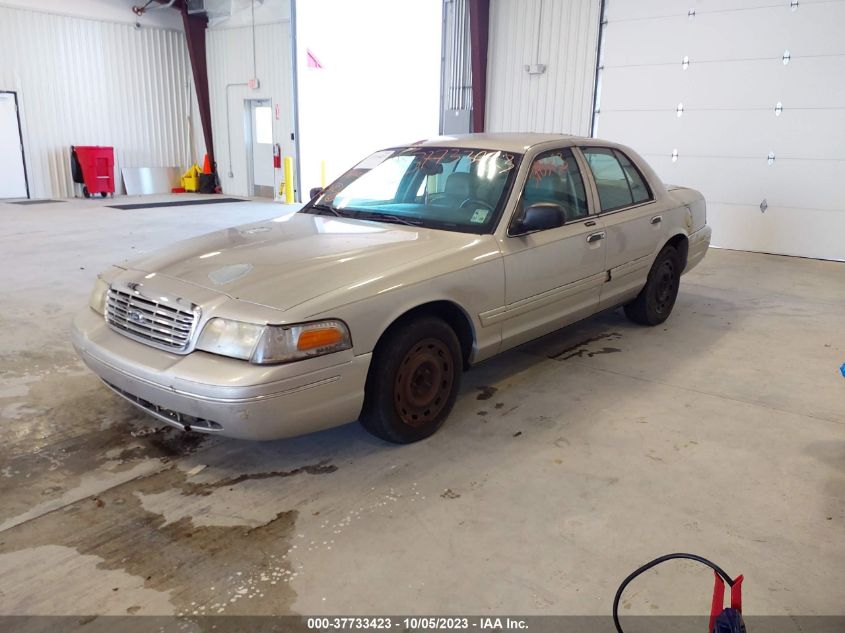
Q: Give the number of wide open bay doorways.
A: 1